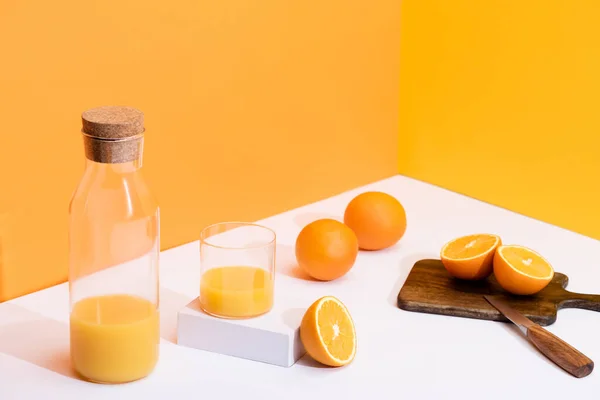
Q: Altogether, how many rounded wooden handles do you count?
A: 2